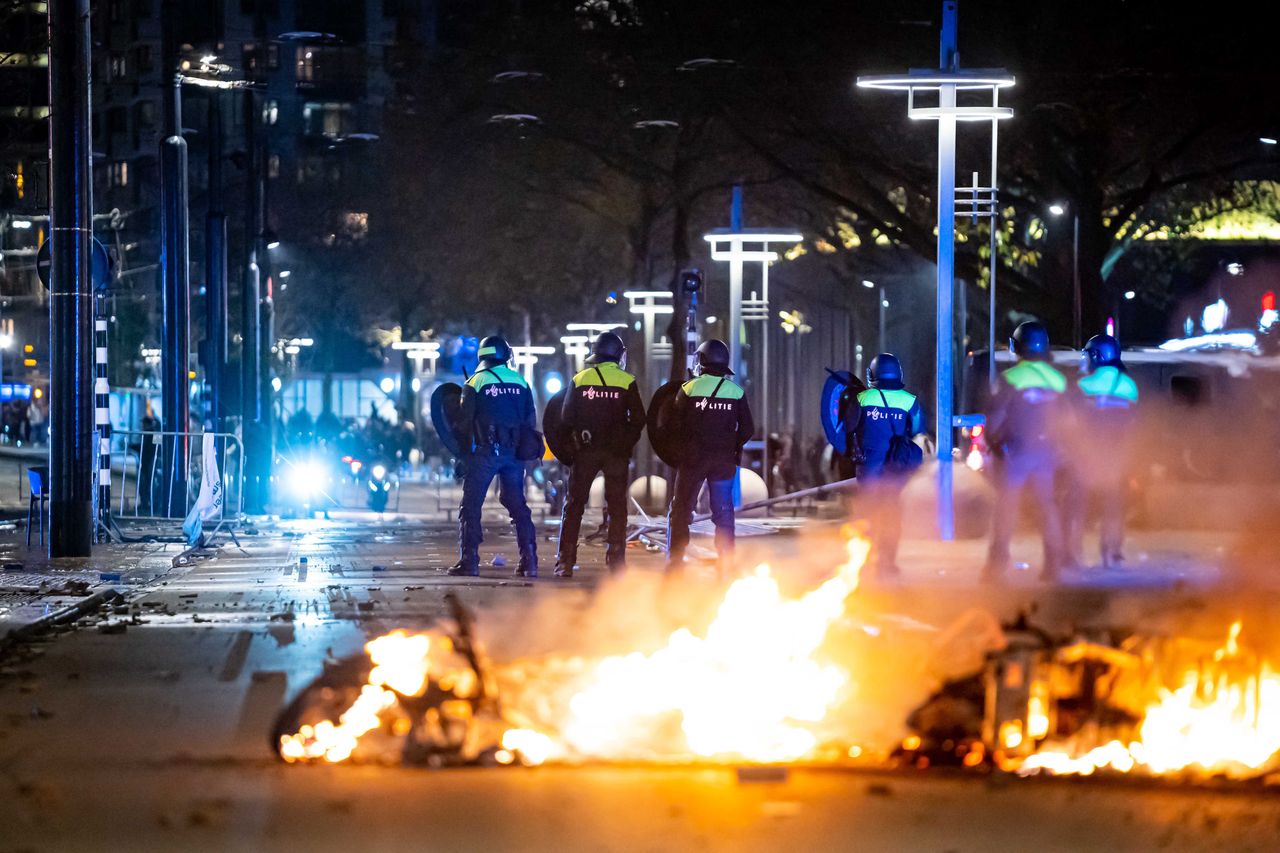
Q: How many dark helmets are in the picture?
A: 6